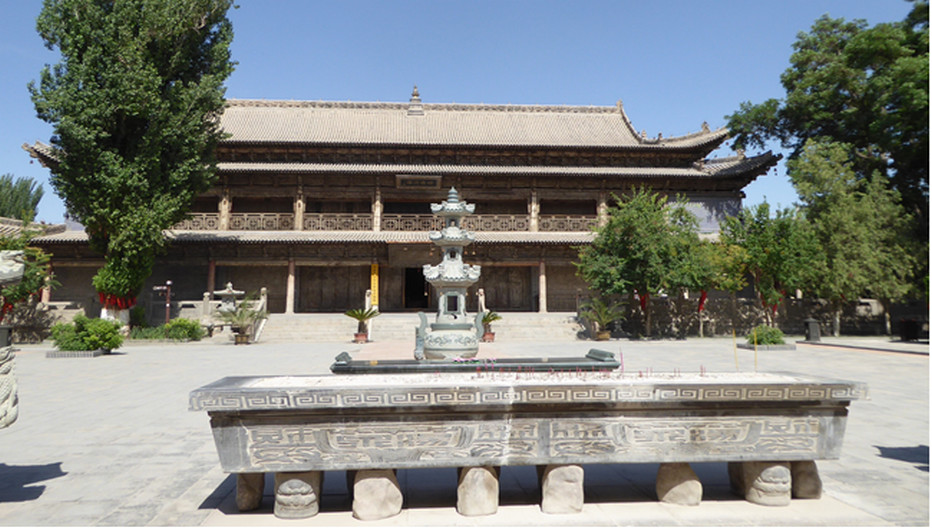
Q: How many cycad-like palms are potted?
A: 4